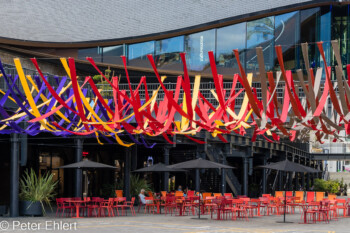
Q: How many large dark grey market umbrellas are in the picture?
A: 4